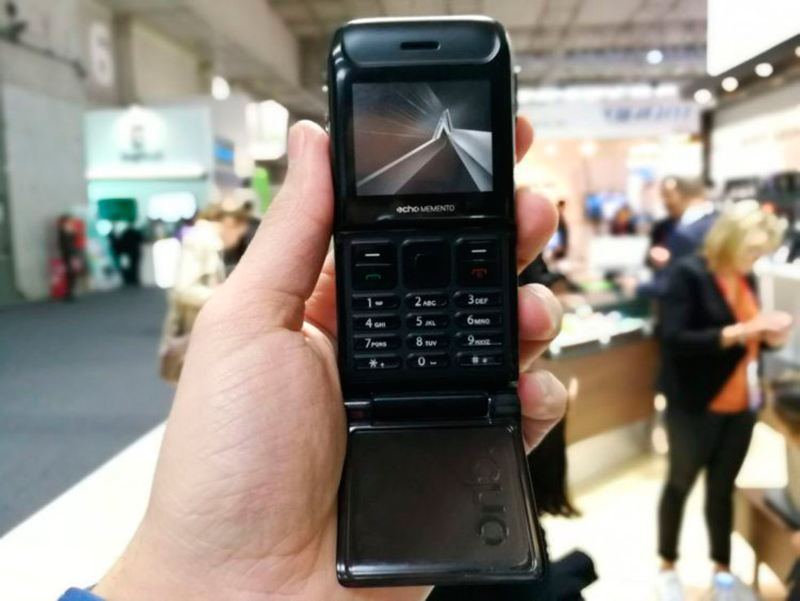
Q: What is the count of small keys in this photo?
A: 12